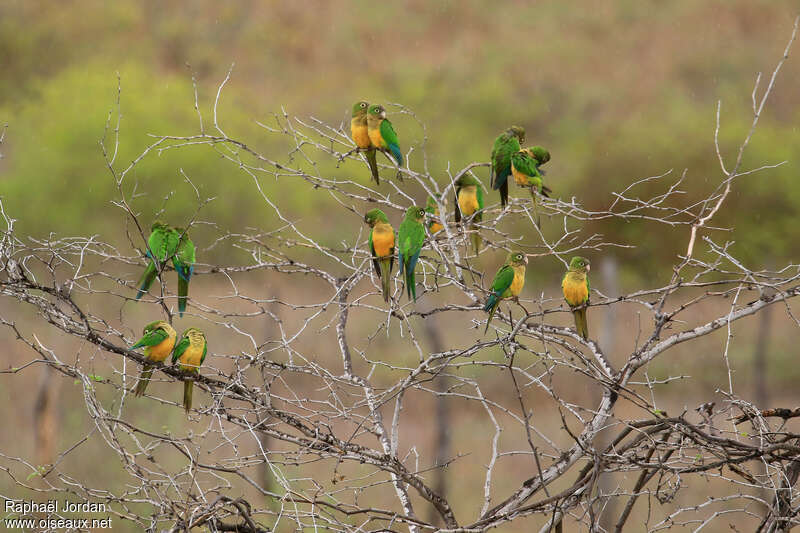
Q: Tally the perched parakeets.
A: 14